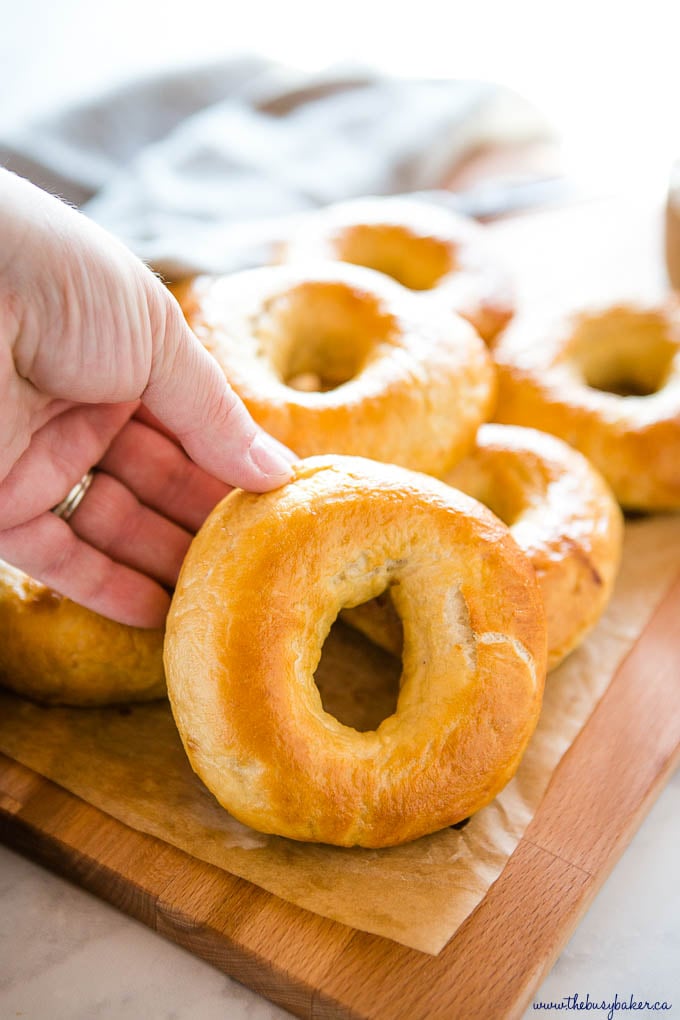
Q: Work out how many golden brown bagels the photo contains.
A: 6